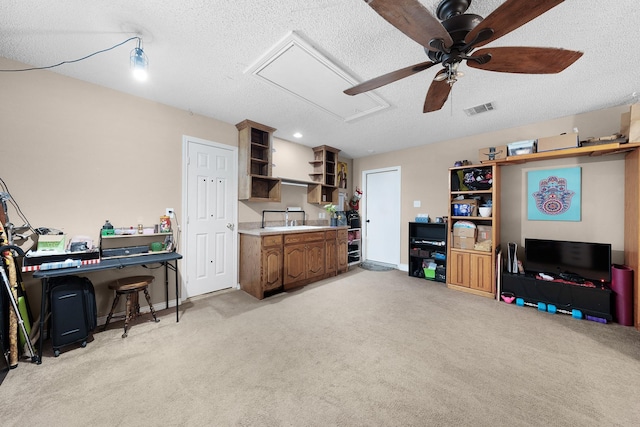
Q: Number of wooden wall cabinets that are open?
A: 2